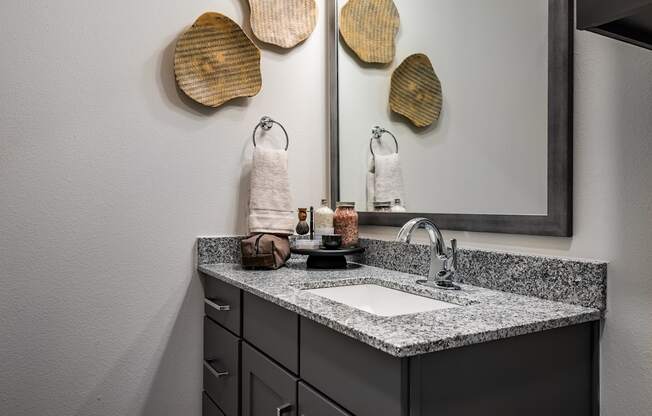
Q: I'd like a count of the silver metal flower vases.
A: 0